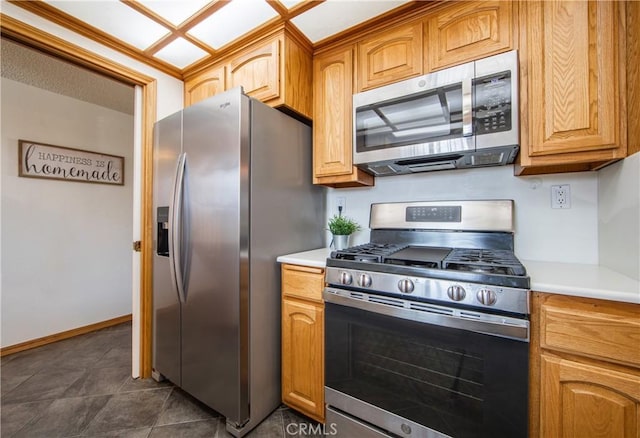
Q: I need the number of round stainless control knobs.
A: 5